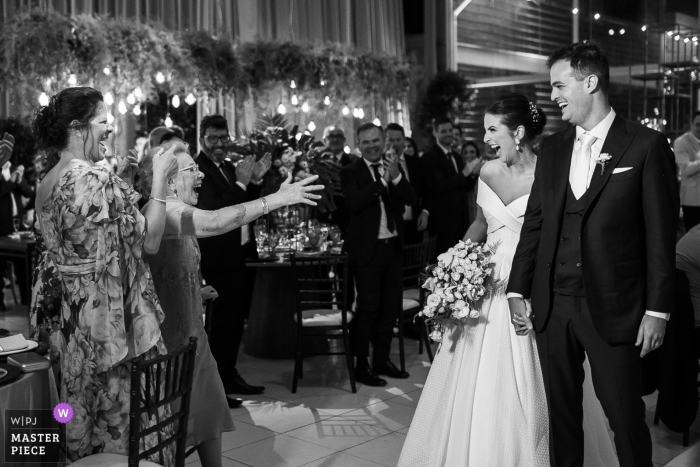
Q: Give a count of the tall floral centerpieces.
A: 1